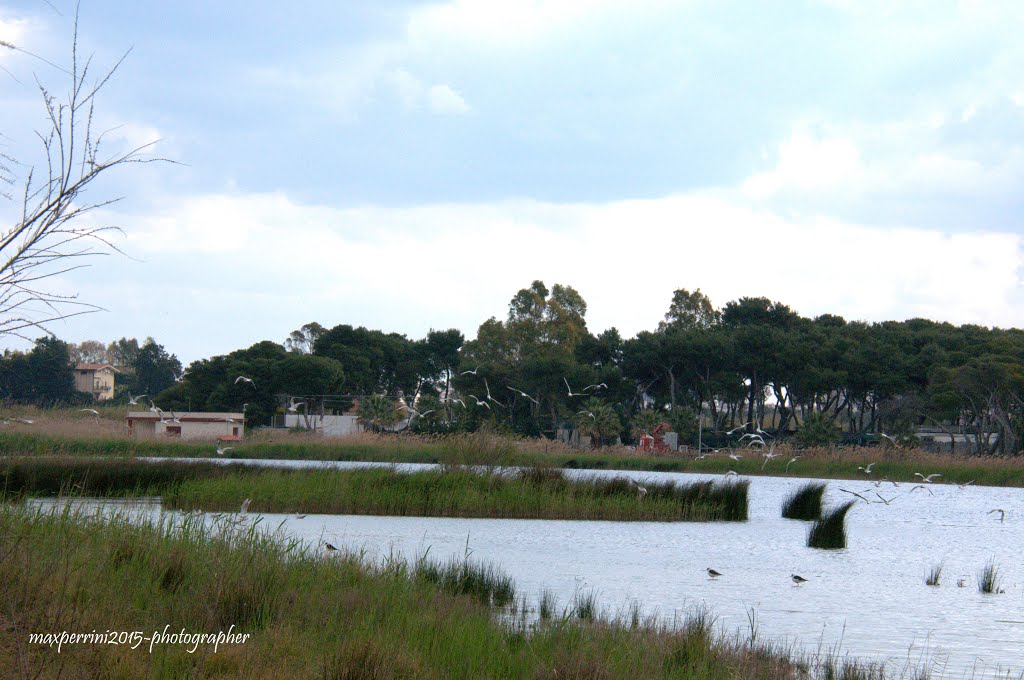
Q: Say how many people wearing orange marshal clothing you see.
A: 0